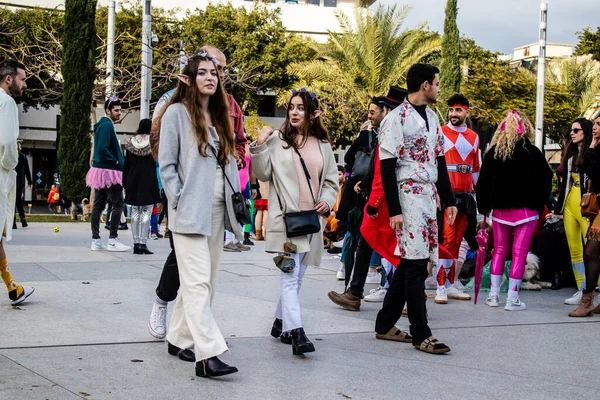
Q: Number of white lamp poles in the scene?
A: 3